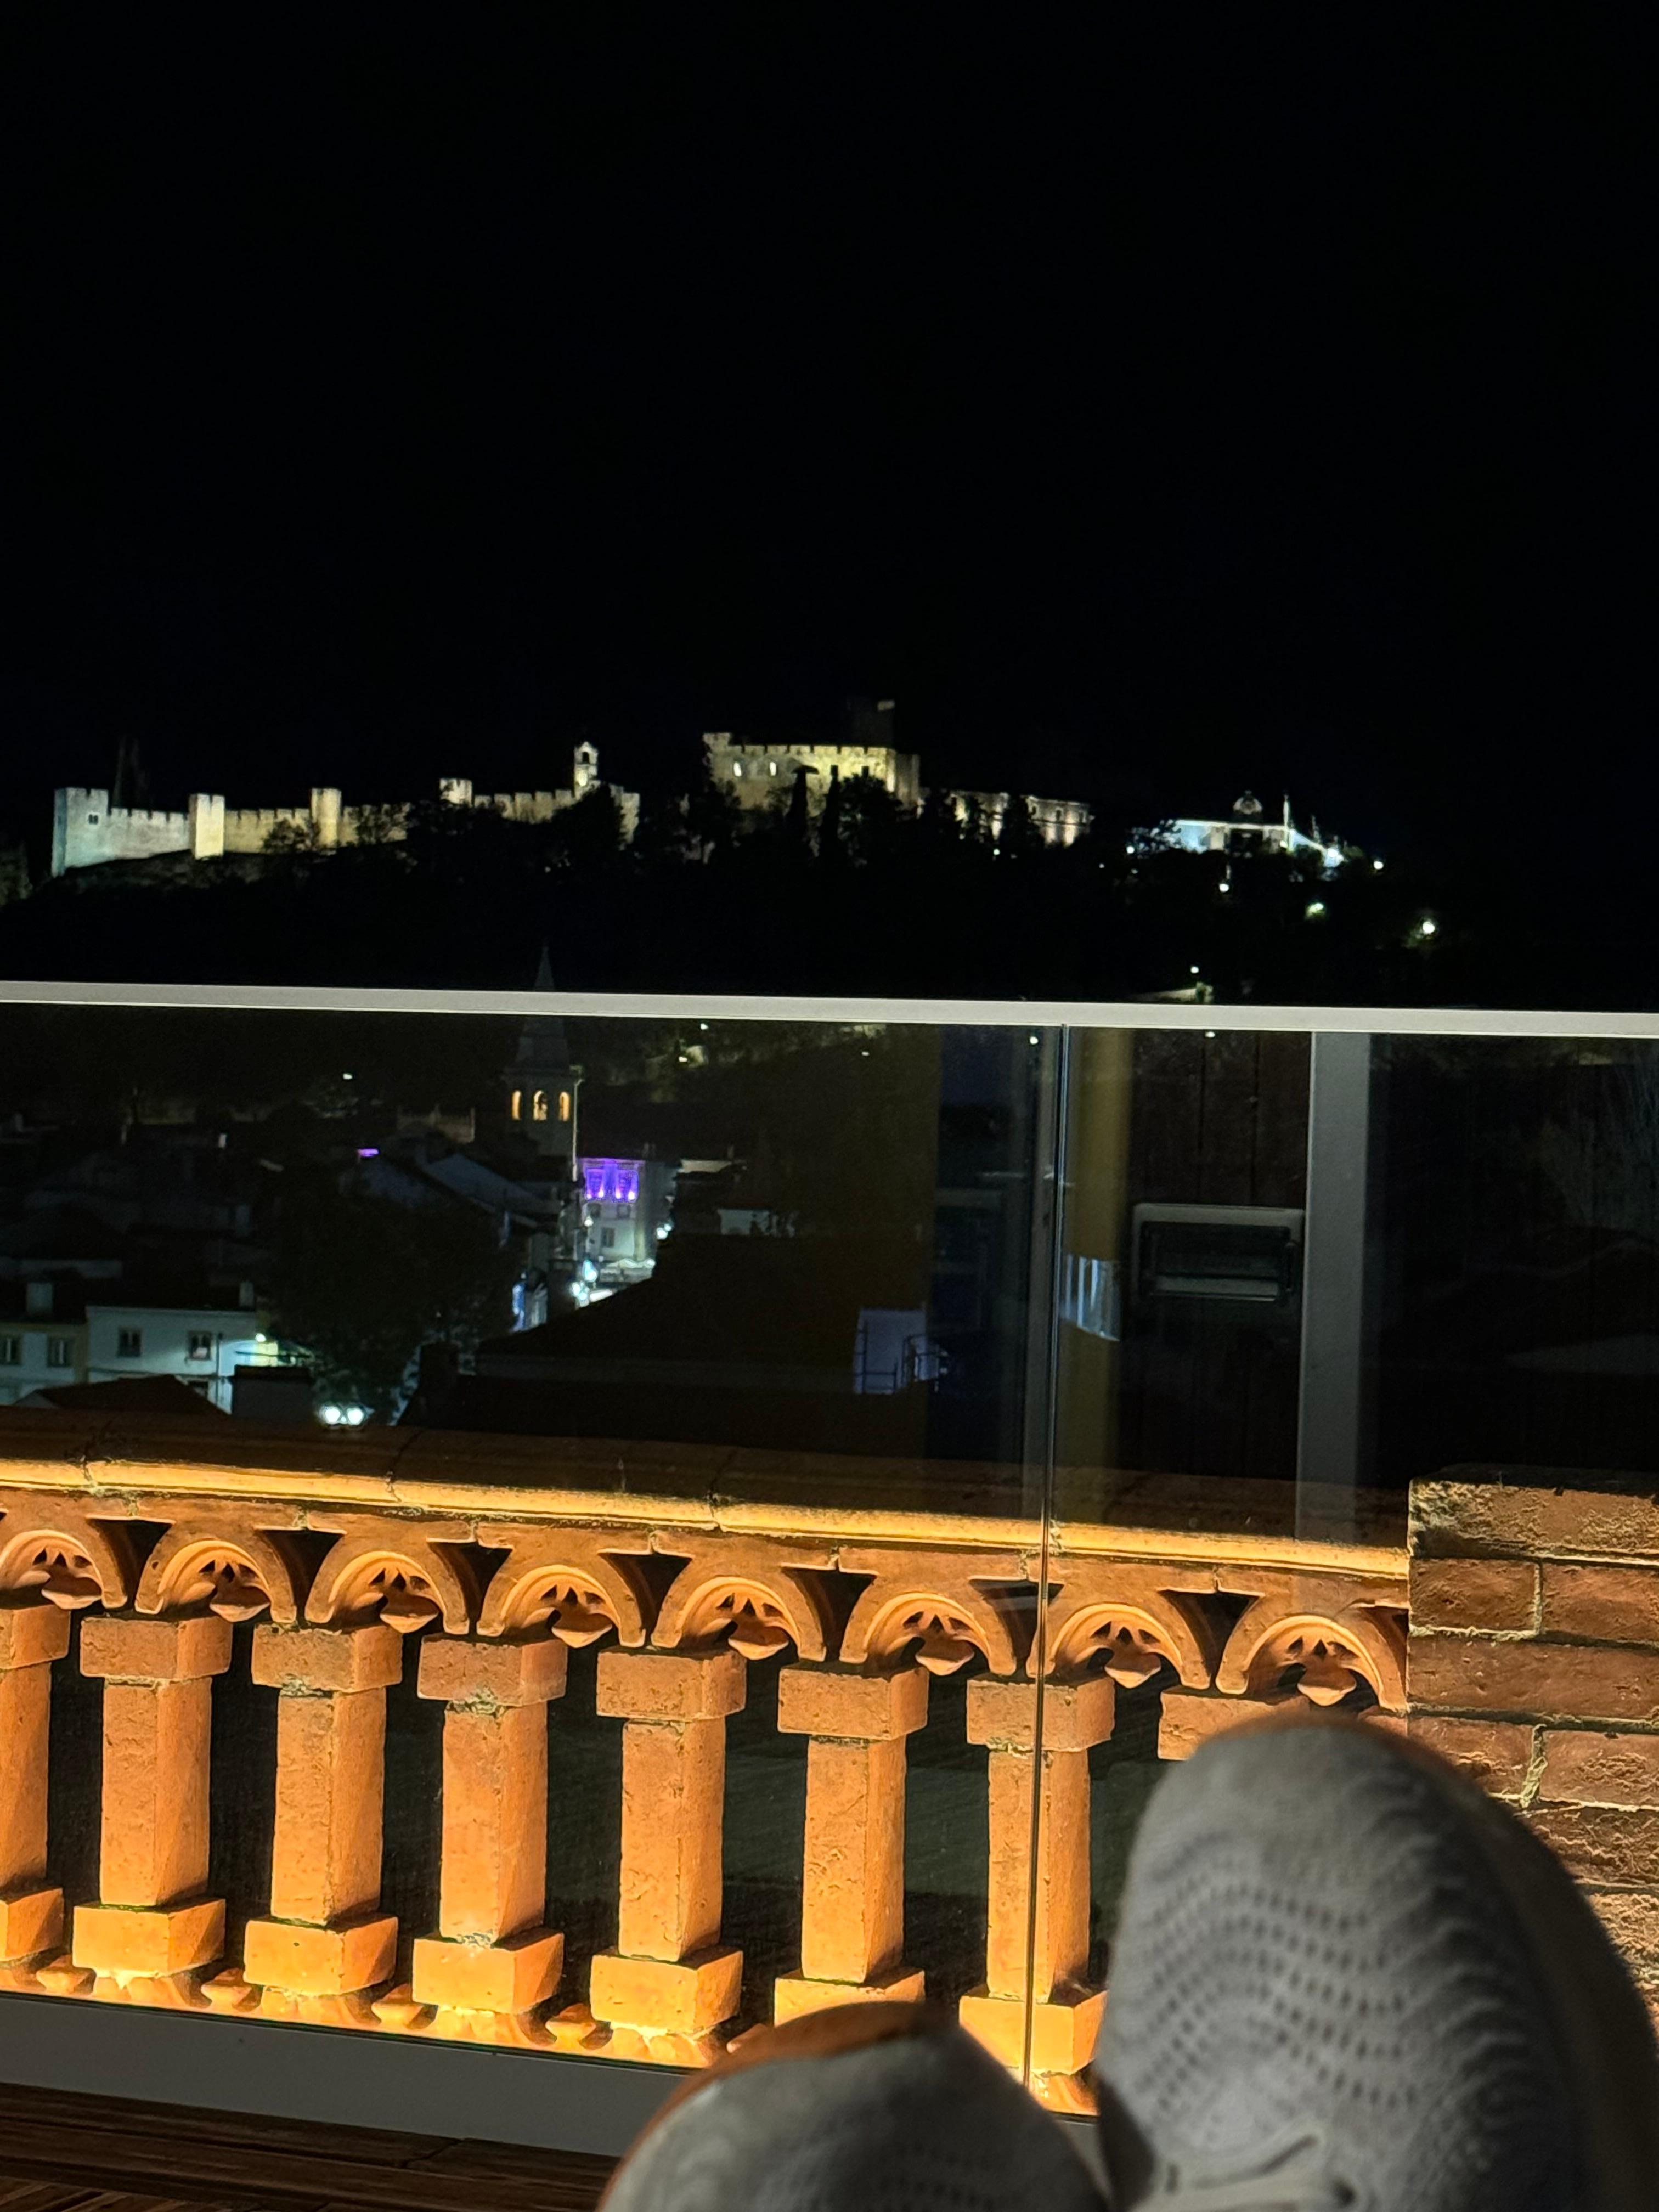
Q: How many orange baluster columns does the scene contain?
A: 8